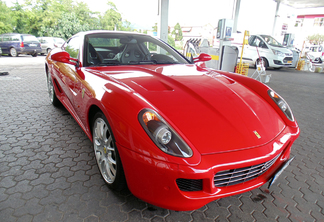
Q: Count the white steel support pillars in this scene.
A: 3